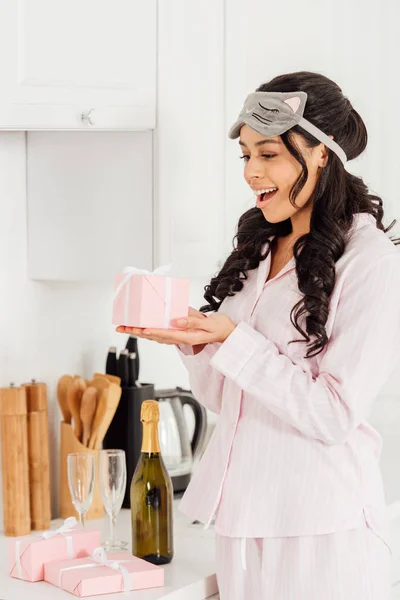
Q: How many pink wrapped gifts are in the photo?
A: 3